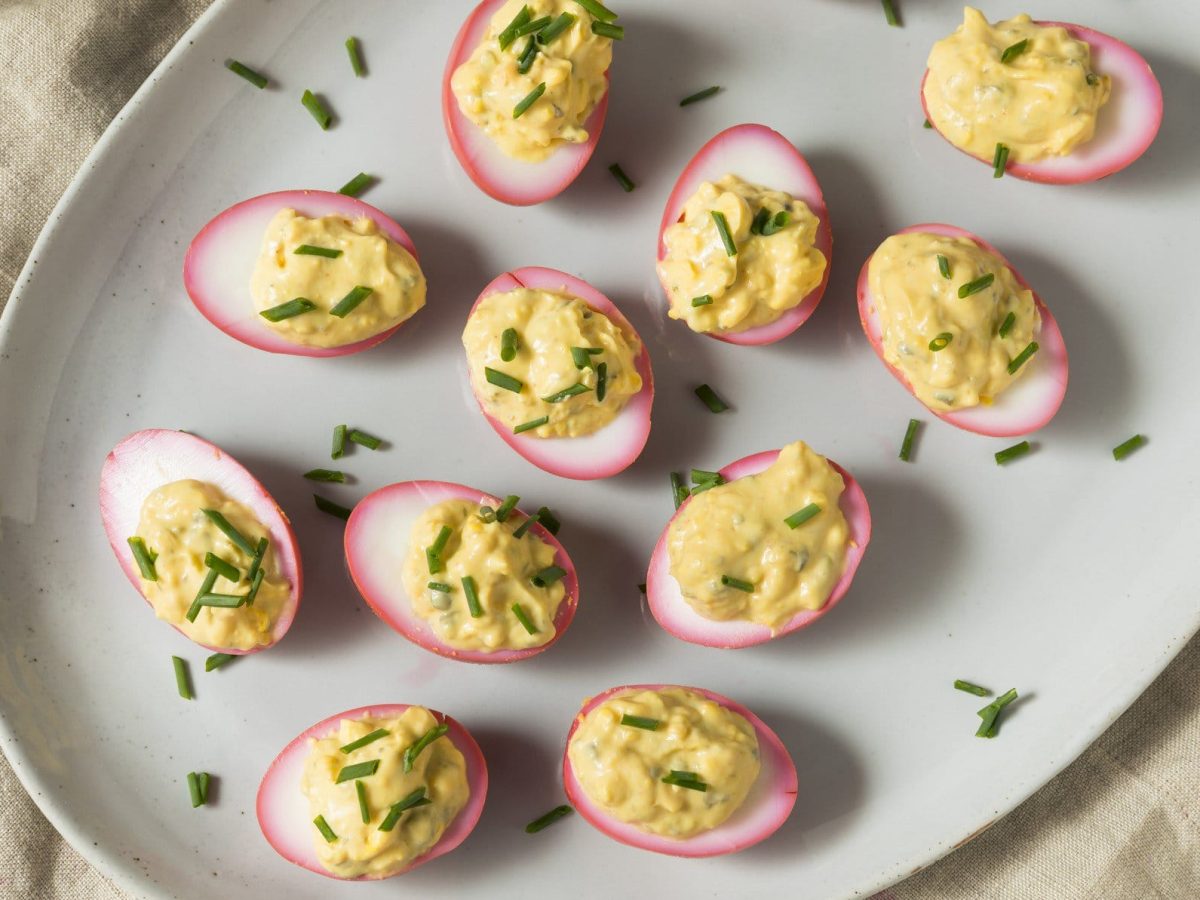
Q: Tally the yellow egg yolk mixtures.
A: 11